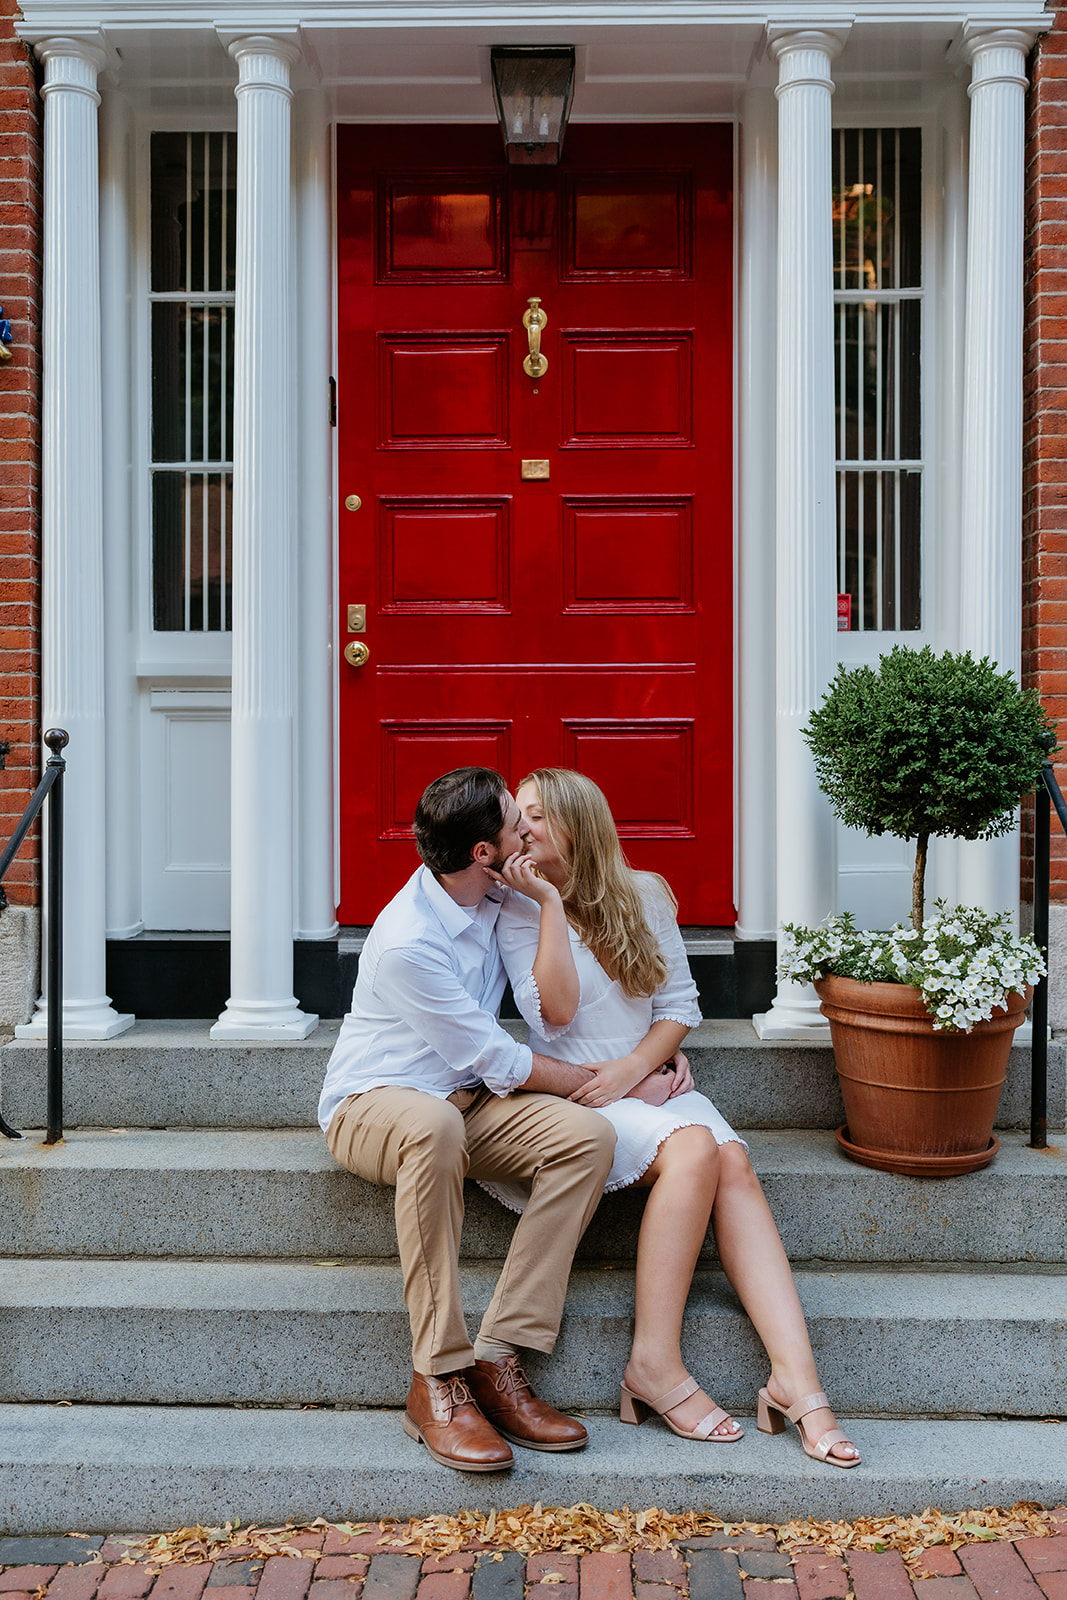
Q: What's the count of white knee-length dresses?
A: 1